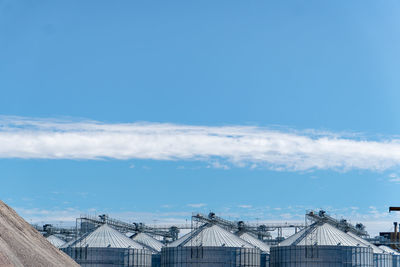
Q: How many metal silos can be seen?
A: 8